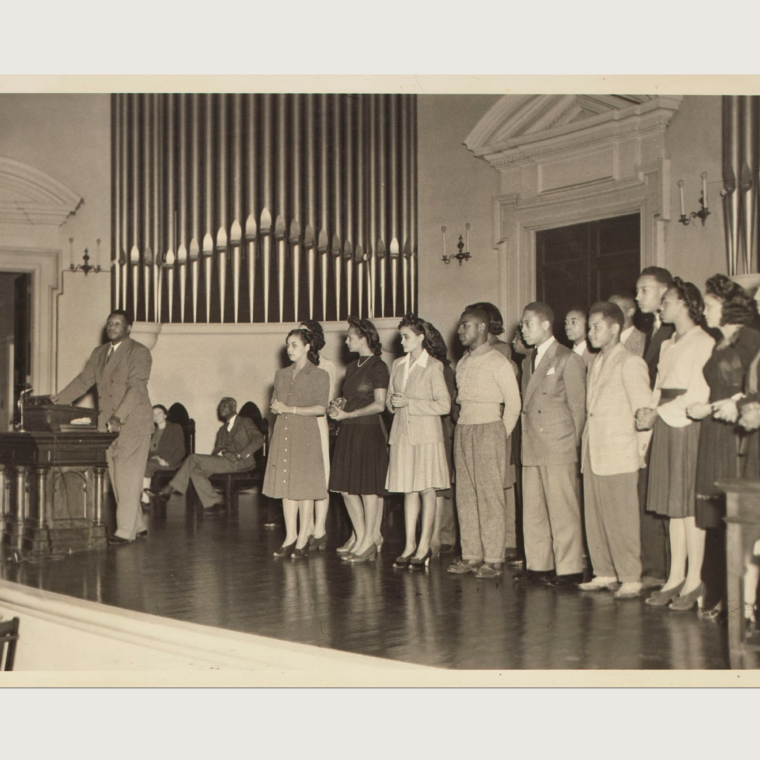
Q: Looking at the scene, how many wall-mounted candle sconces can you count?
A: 3